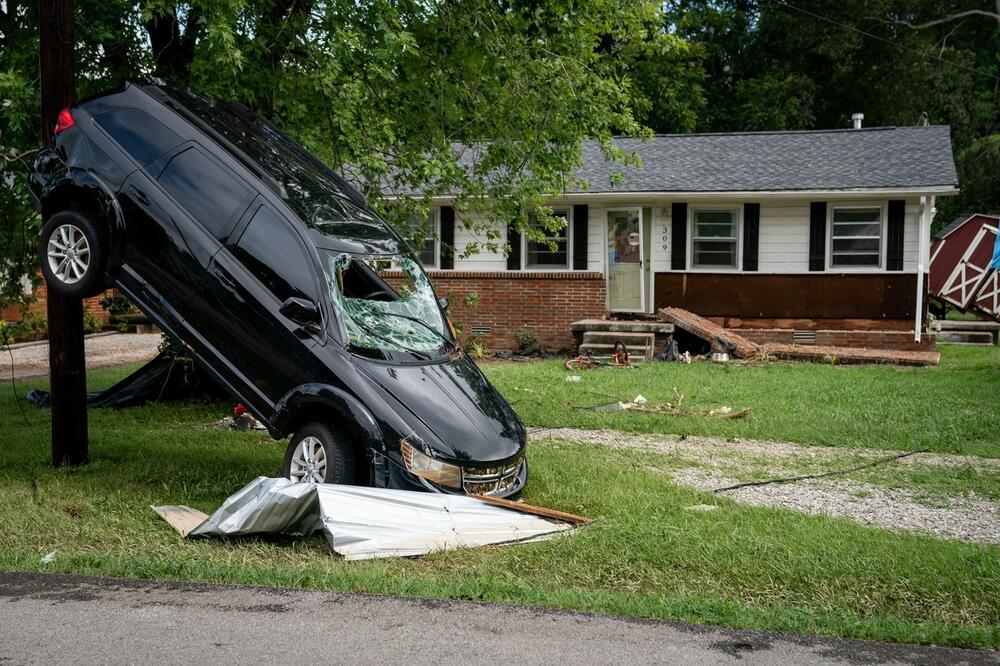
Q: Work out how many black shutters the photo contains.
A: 7